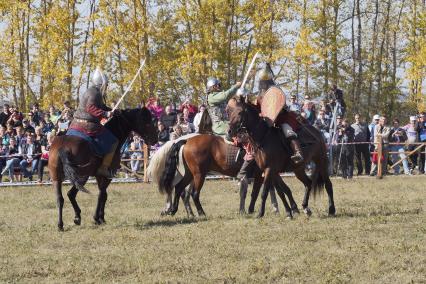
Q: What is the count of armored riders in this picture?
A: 3